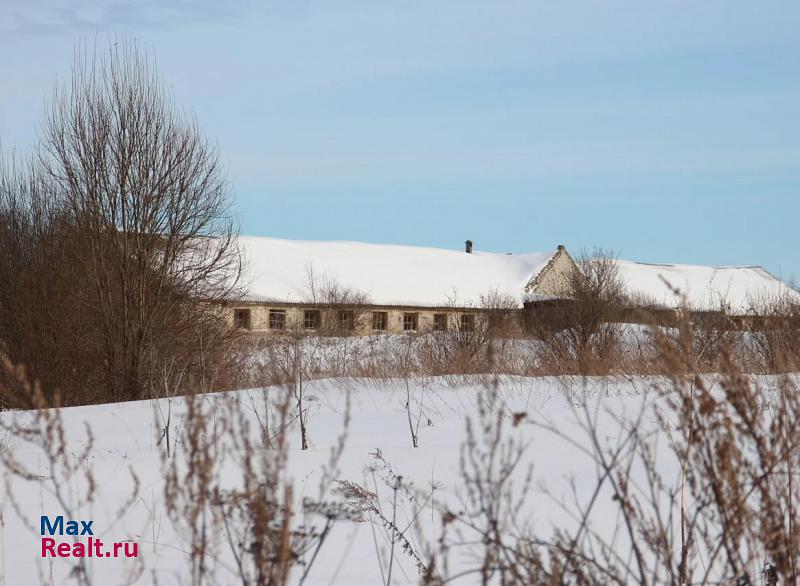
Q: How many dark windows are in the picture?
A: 8